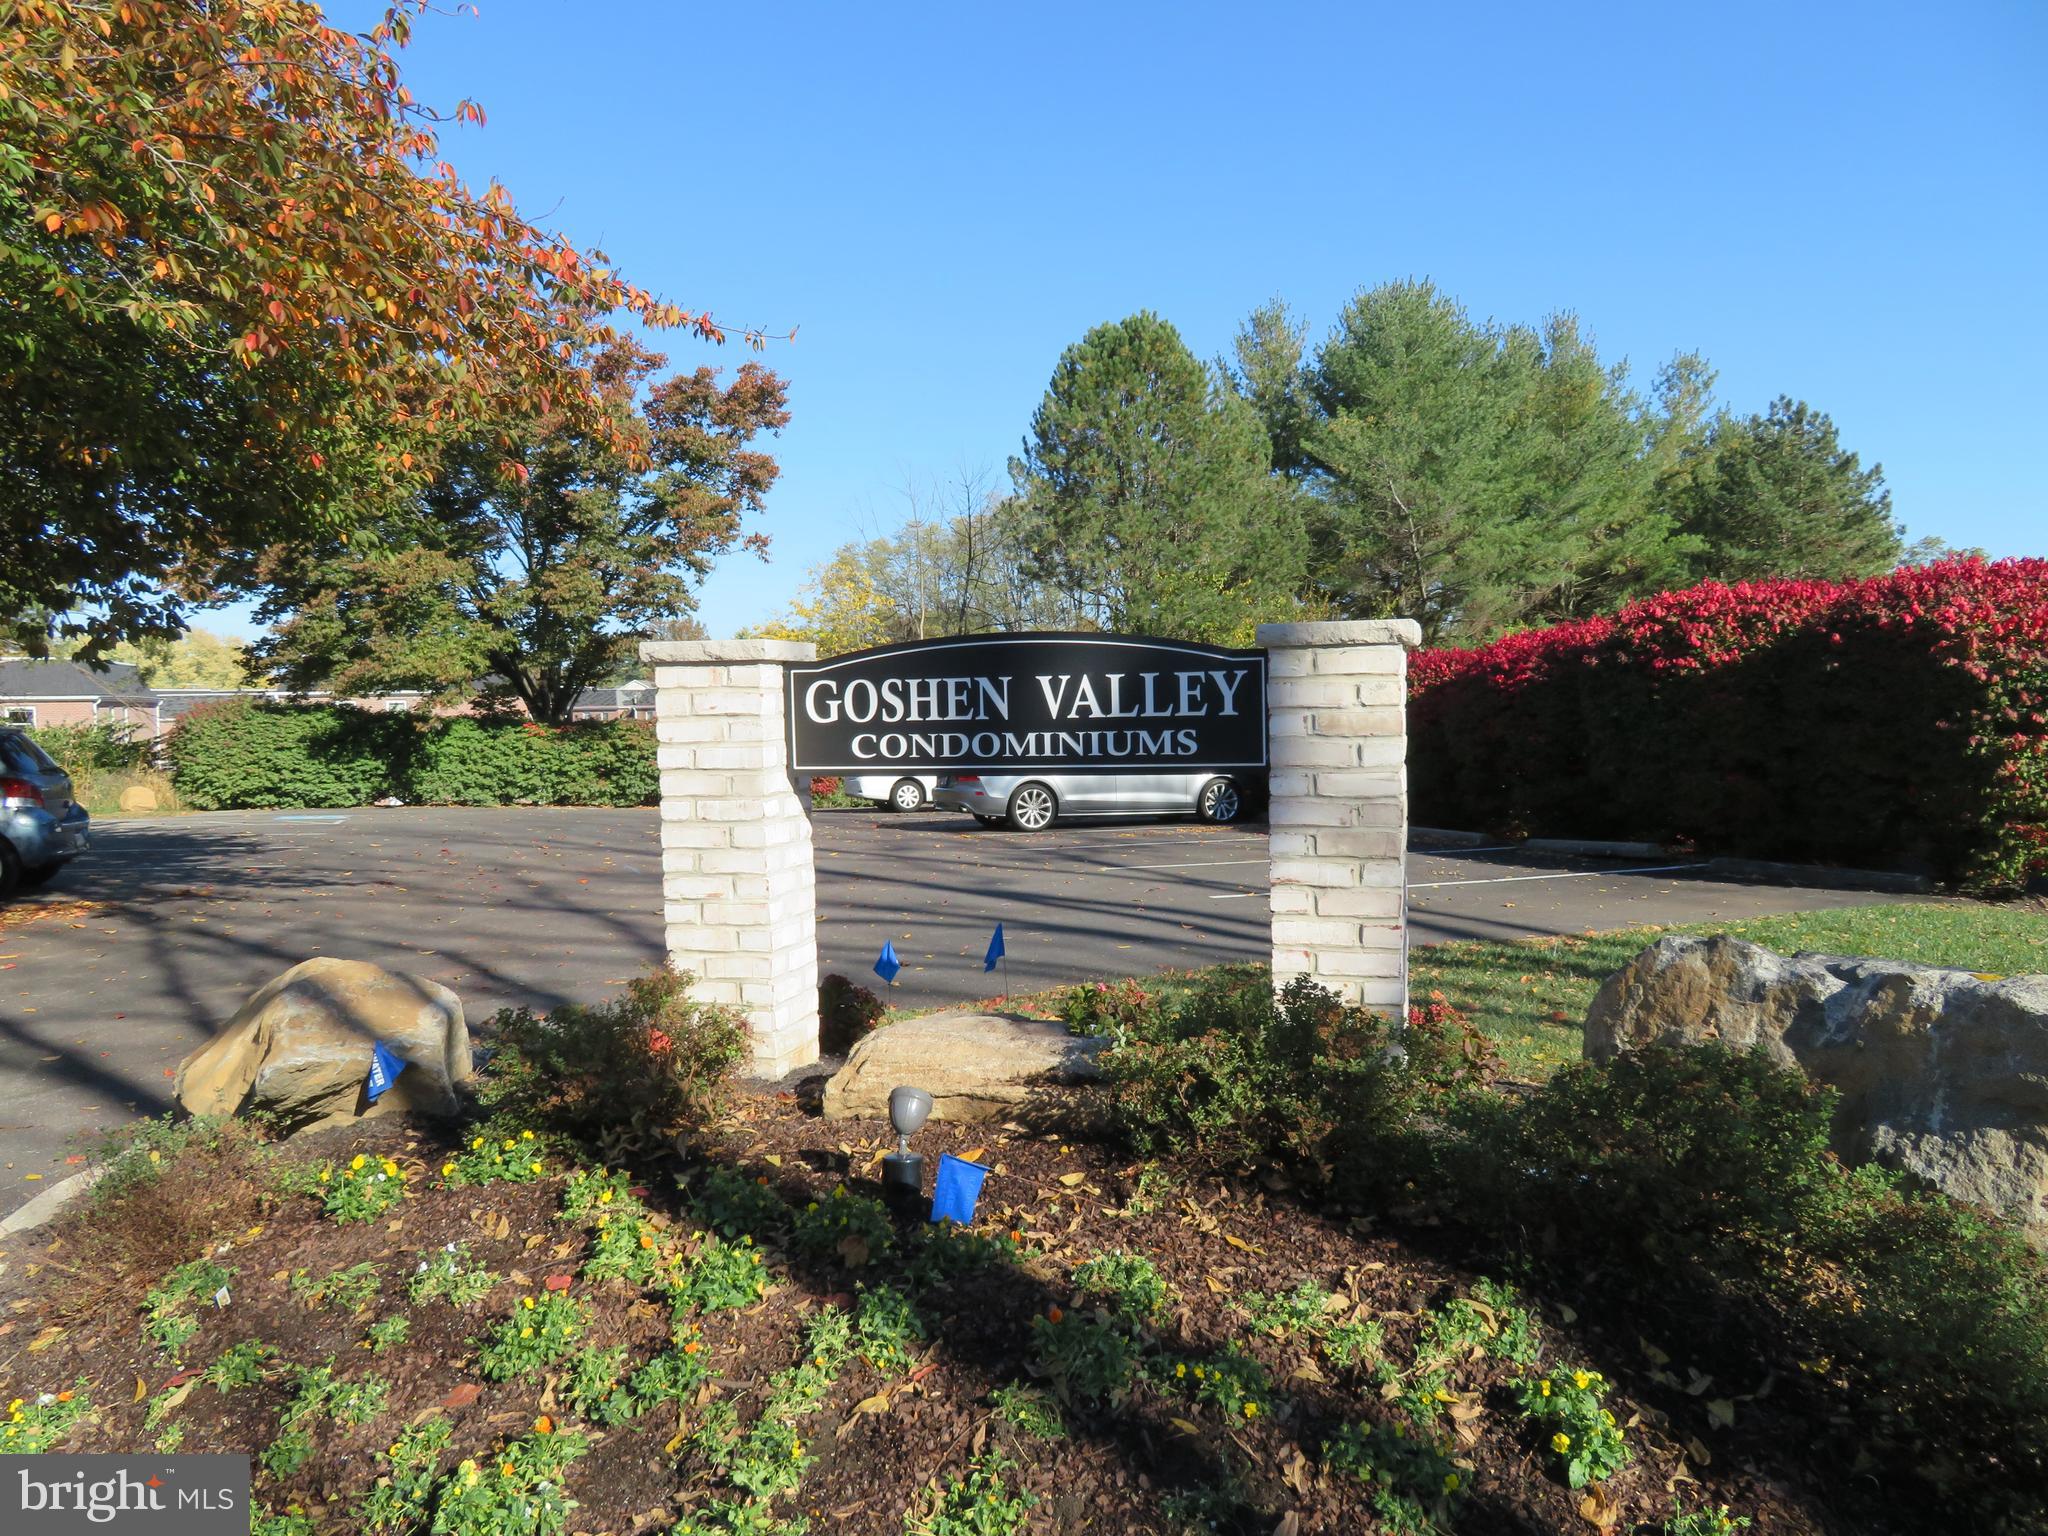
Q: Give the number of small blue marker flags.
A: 4